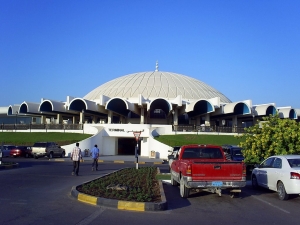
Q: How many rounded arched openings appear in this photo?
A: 10